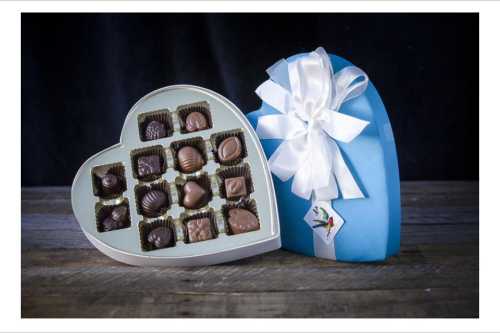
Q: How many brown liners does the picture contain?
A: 13